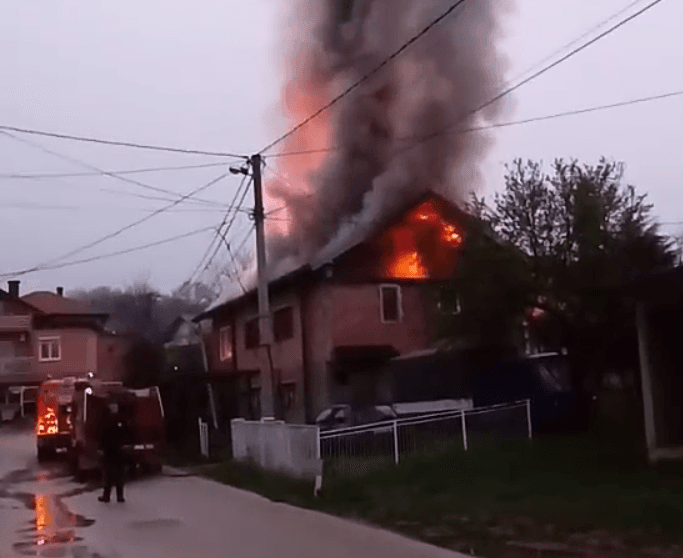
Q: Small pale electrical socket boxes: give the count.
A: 0